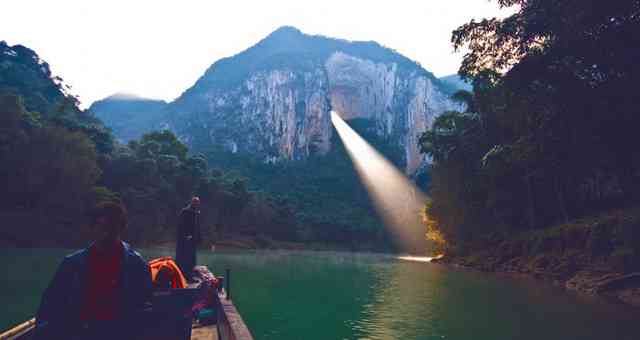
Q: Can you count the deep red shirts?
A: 1